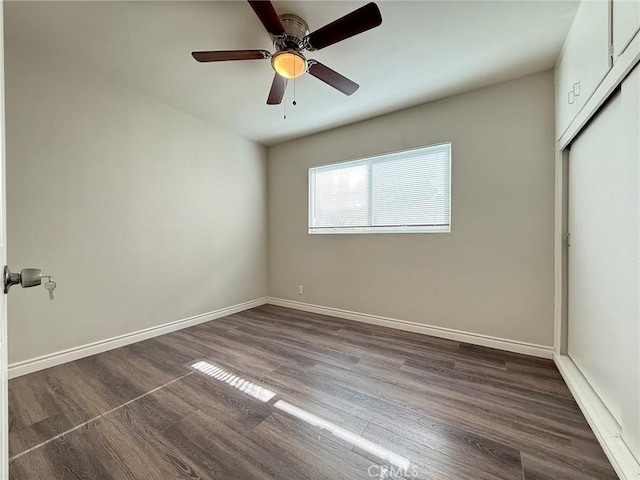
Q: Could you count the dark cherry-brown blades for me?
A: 5